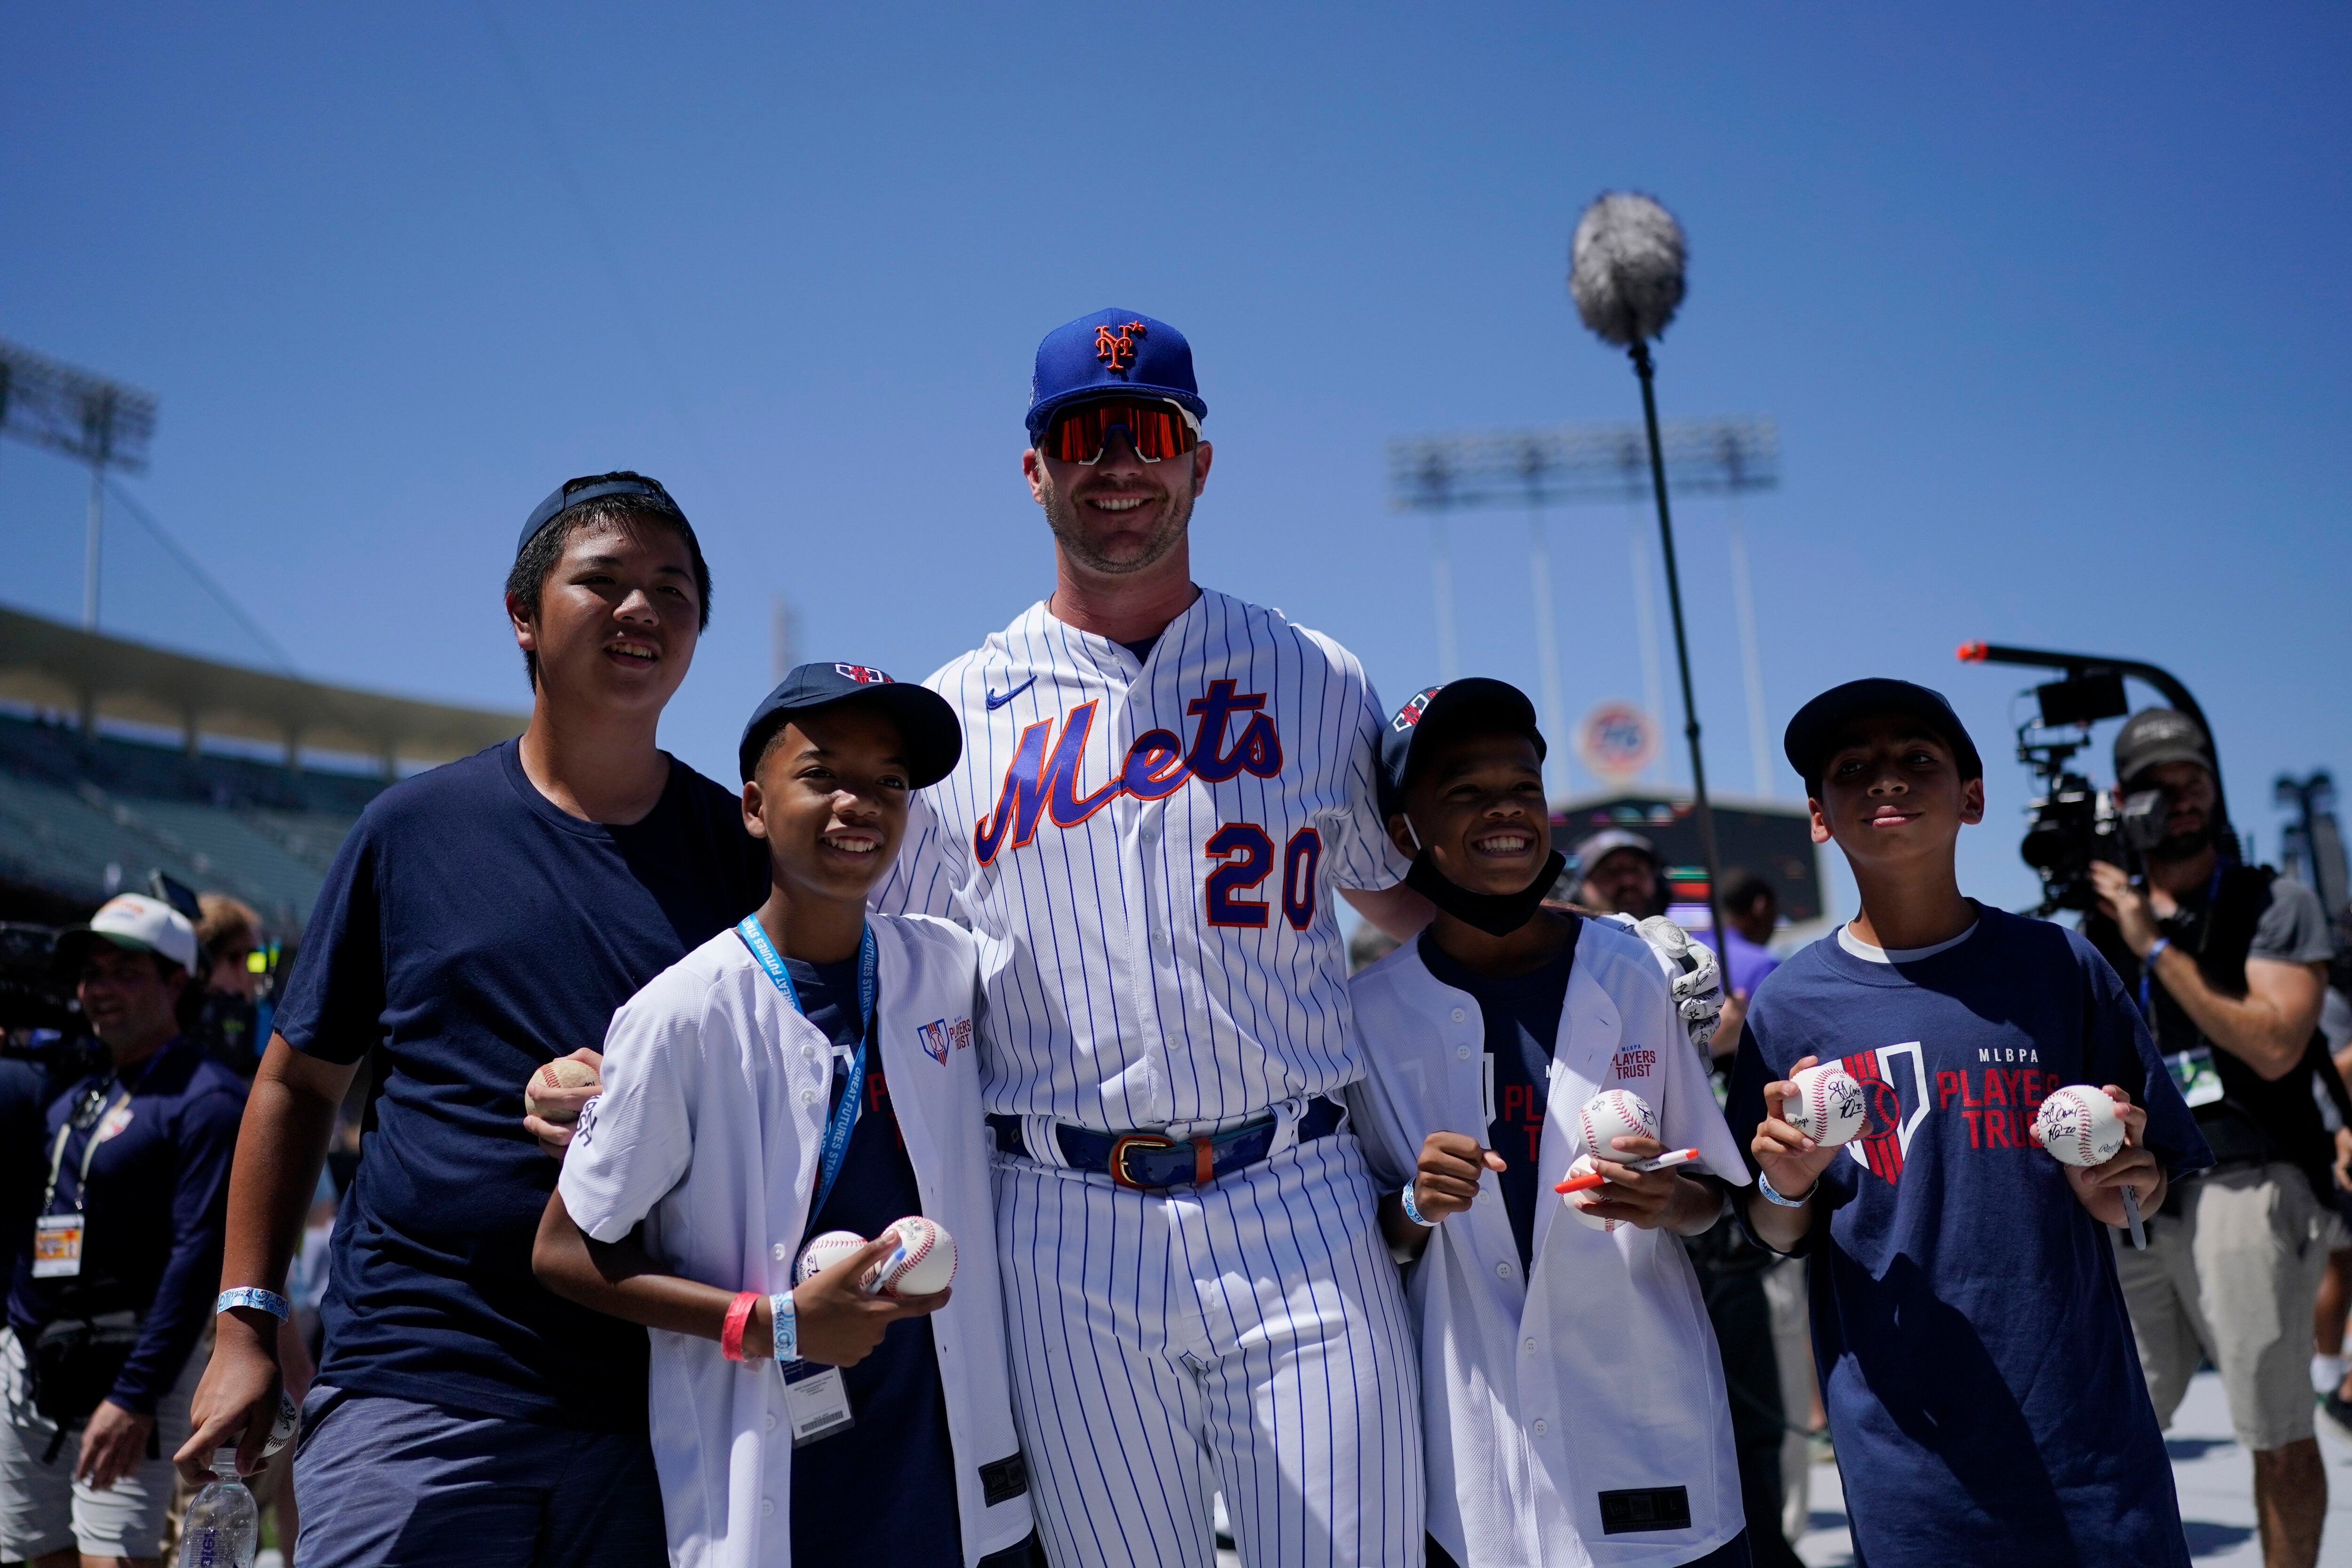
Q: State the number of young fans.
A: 4